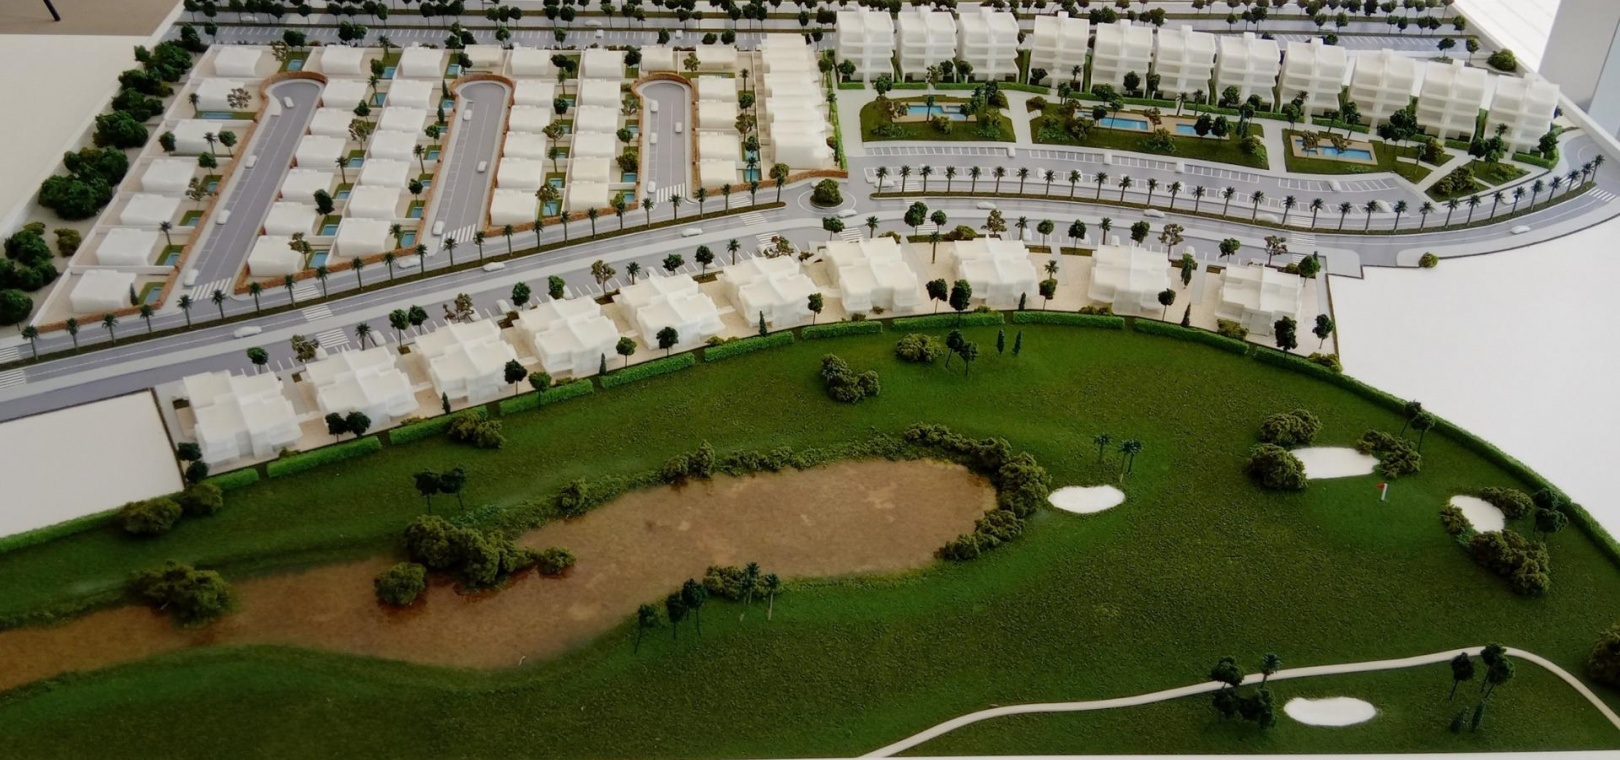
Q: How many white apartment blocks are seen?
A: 11